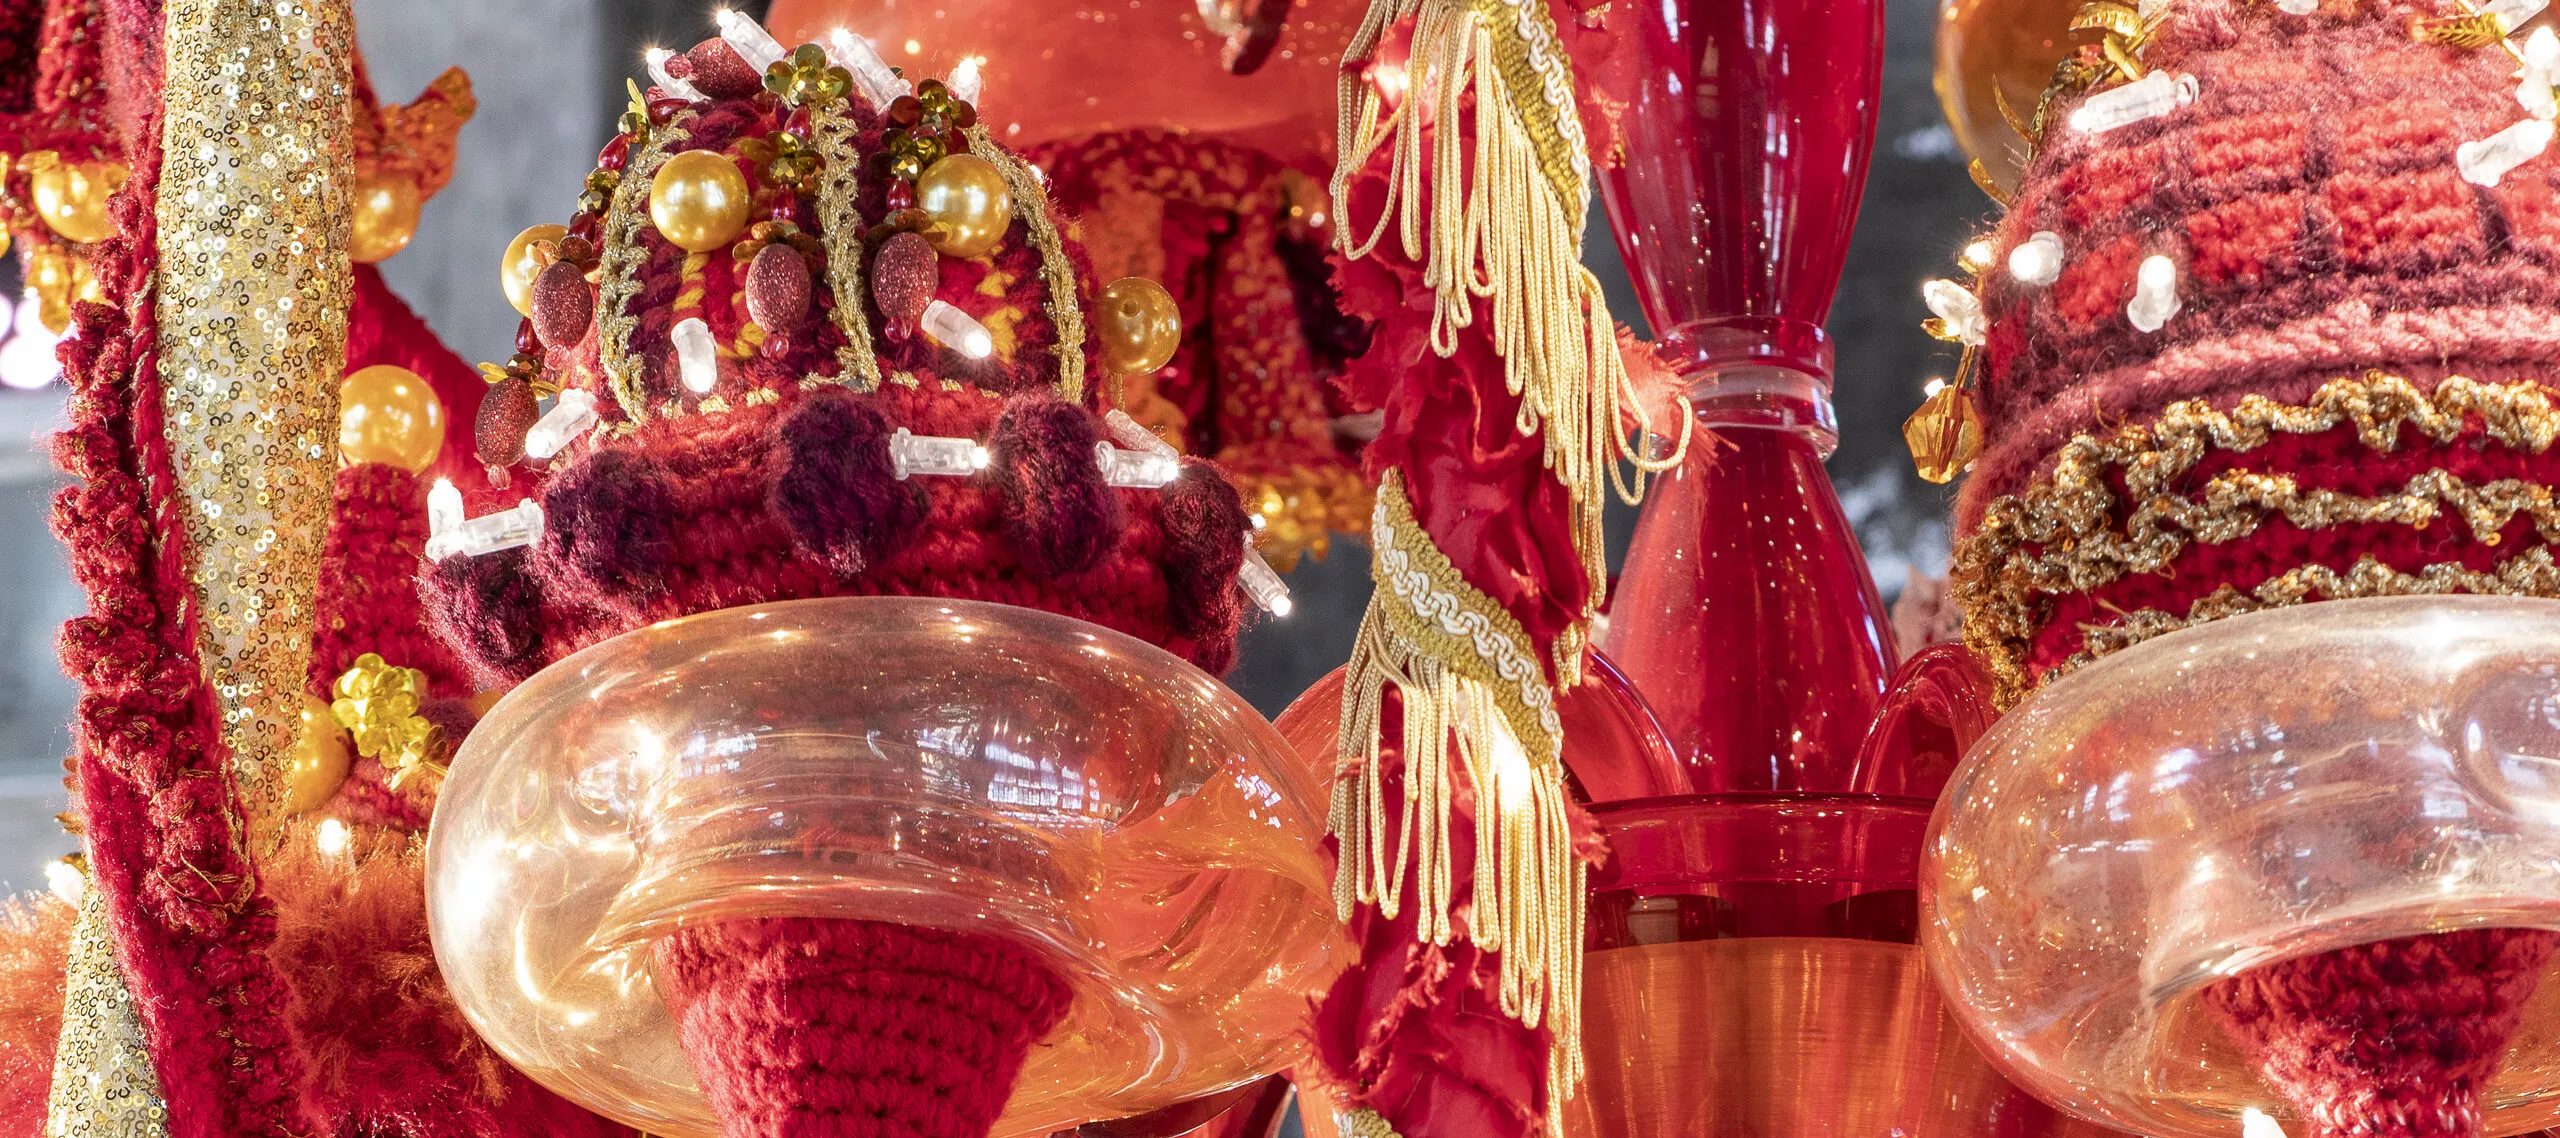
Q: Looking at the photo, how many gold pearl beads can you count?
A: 8